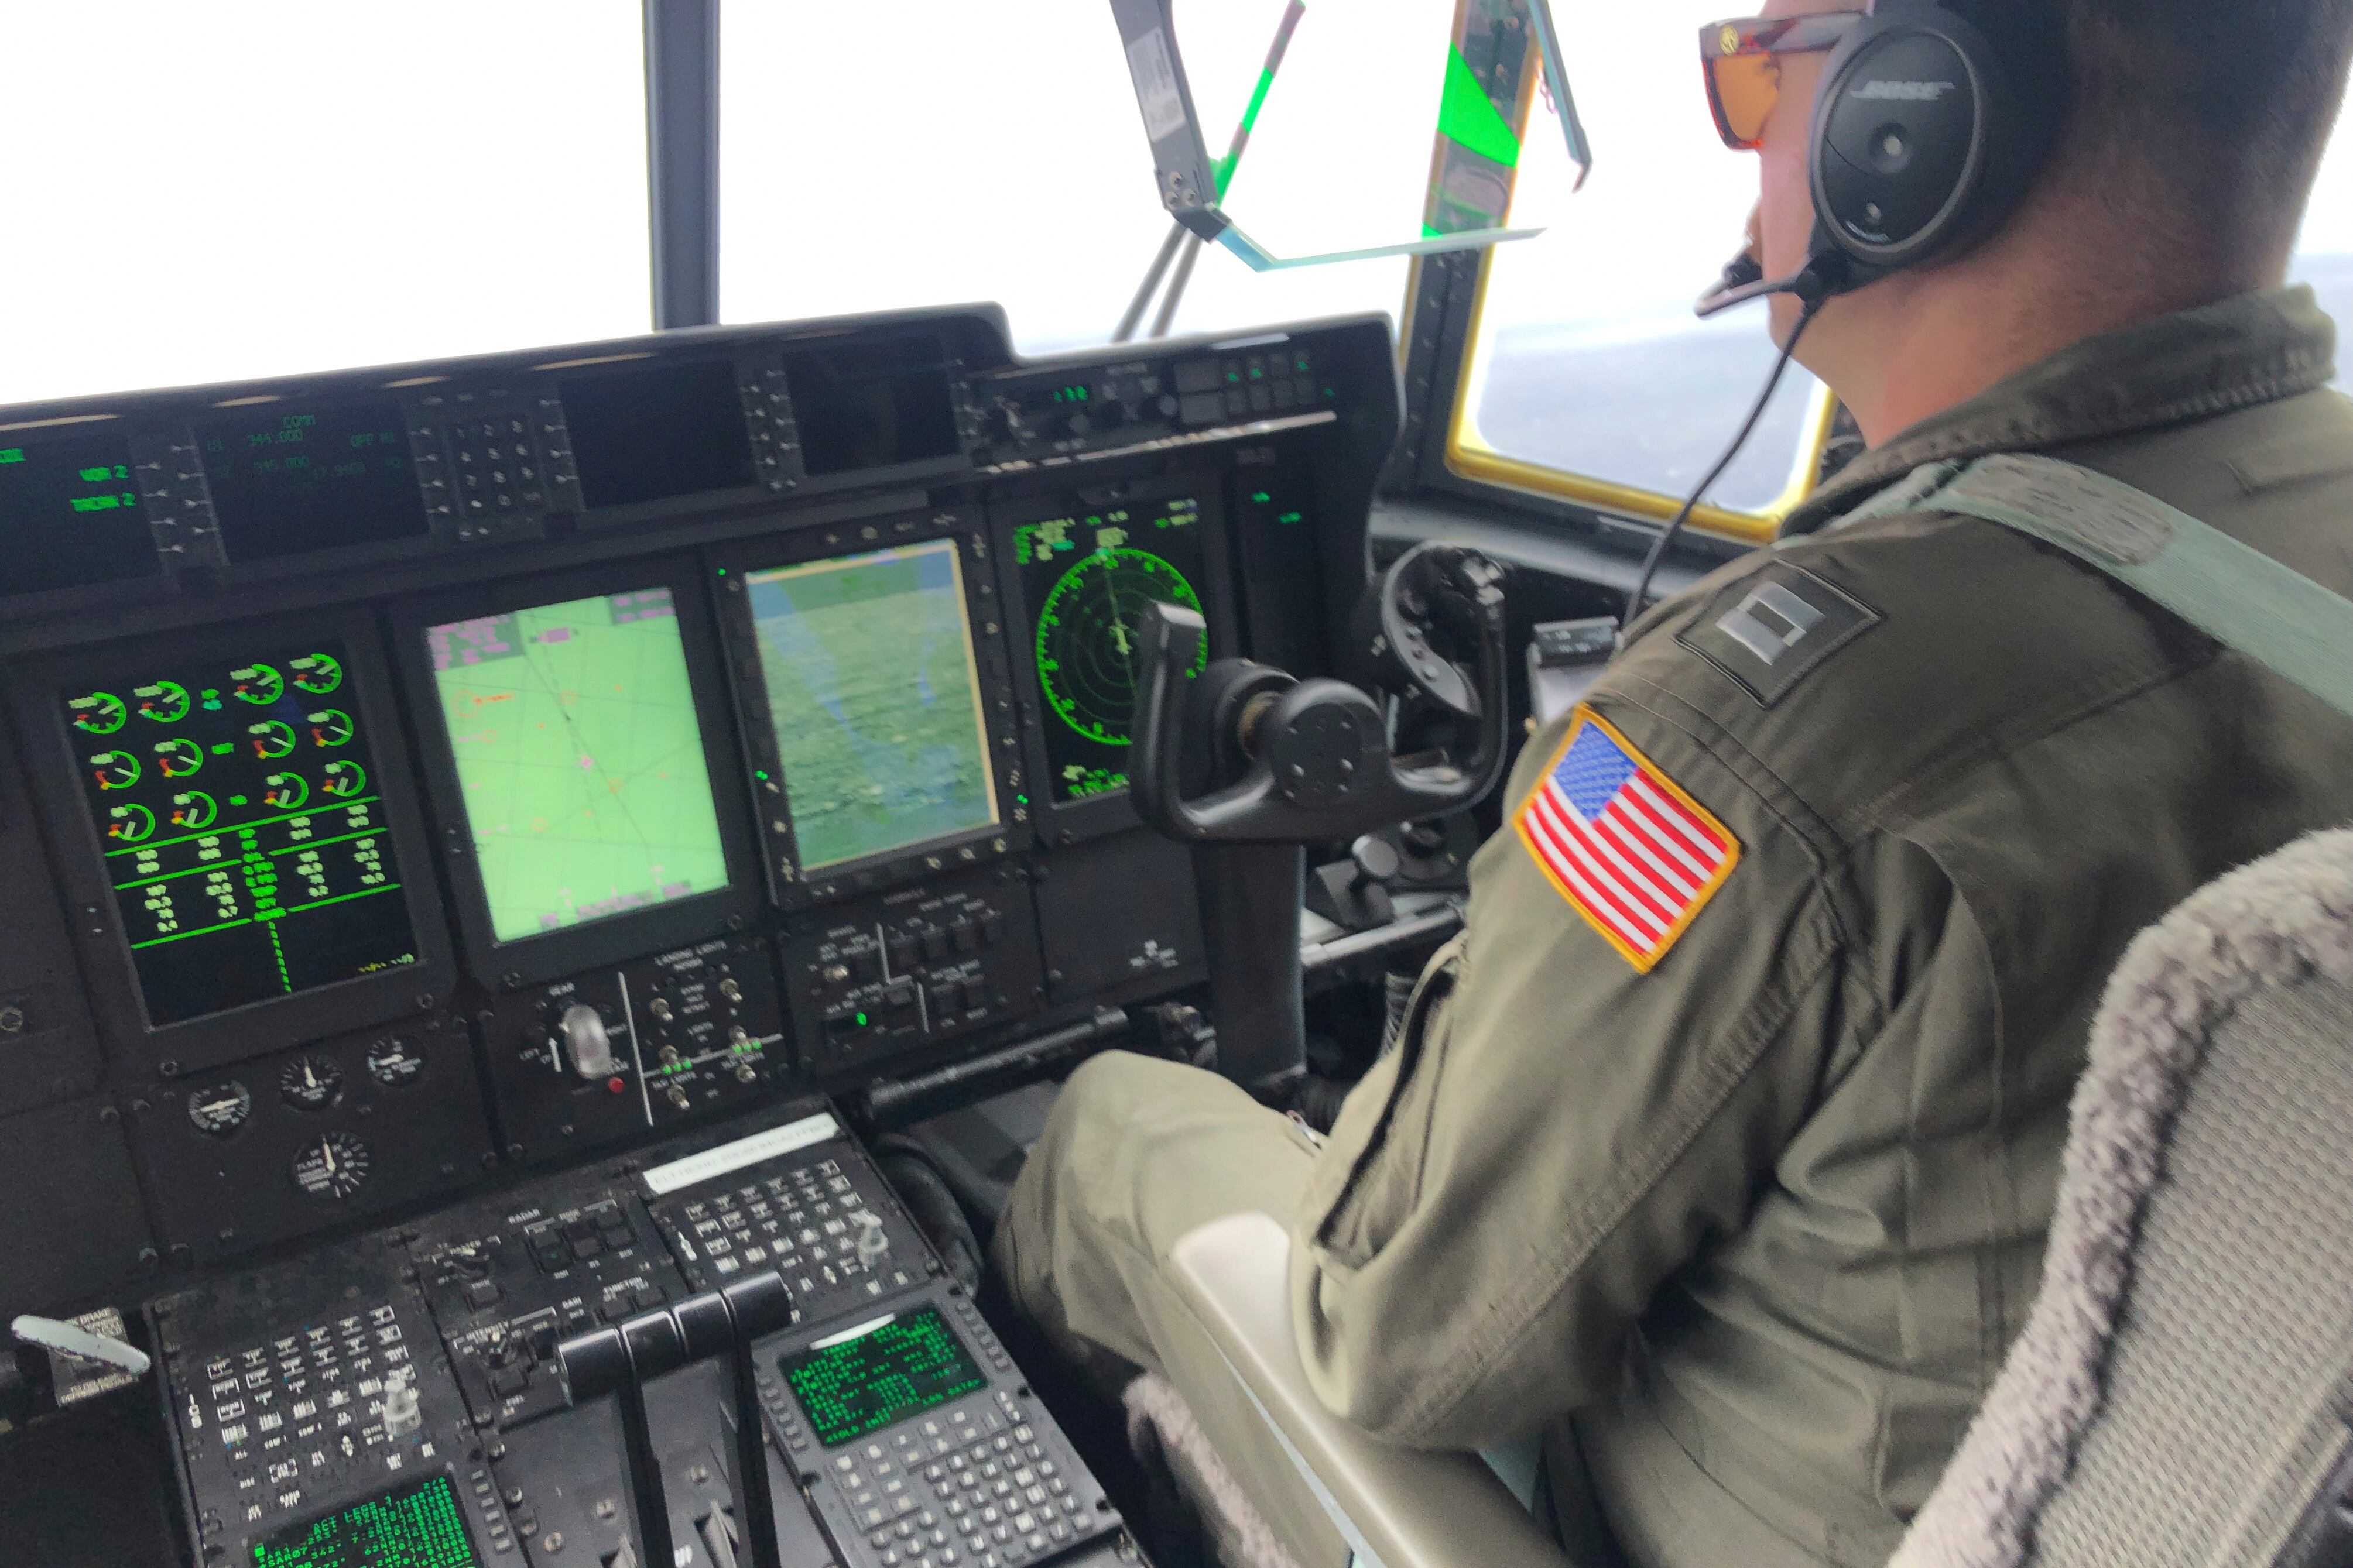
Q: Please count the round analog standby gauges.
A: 4